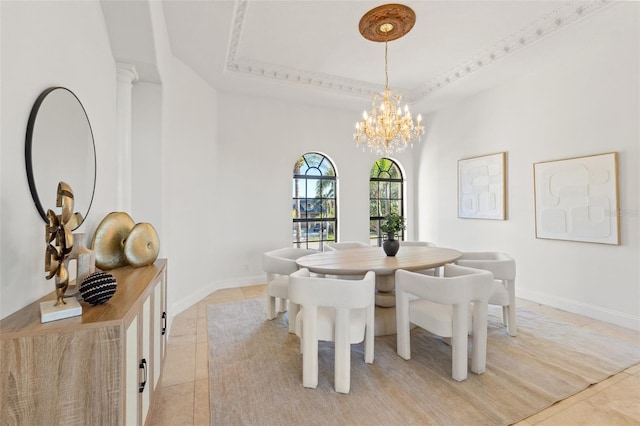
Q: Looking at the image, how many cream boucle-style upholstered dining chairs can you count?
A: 6